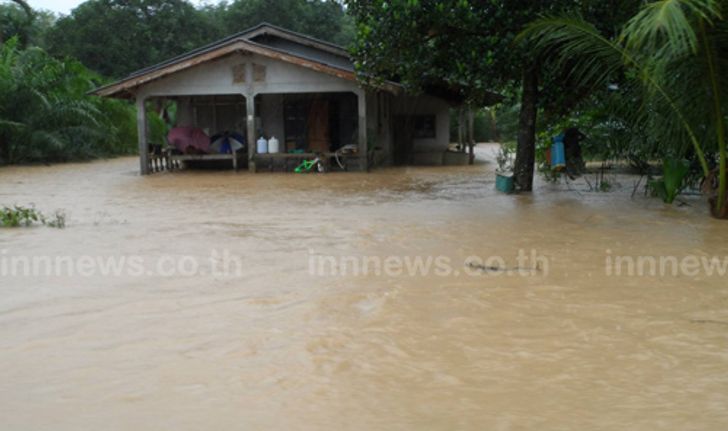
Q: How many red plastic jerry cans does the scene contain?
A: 0